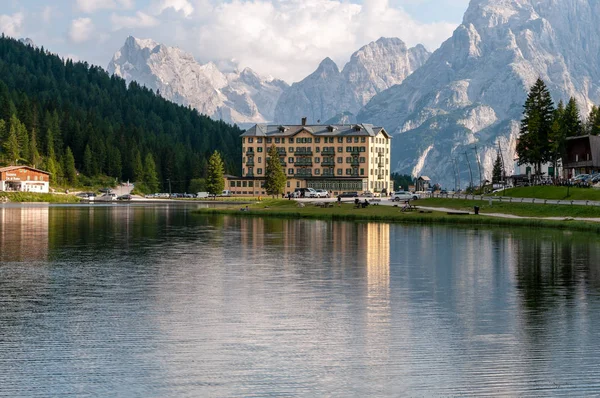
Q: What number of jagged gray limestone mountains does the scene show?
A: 3